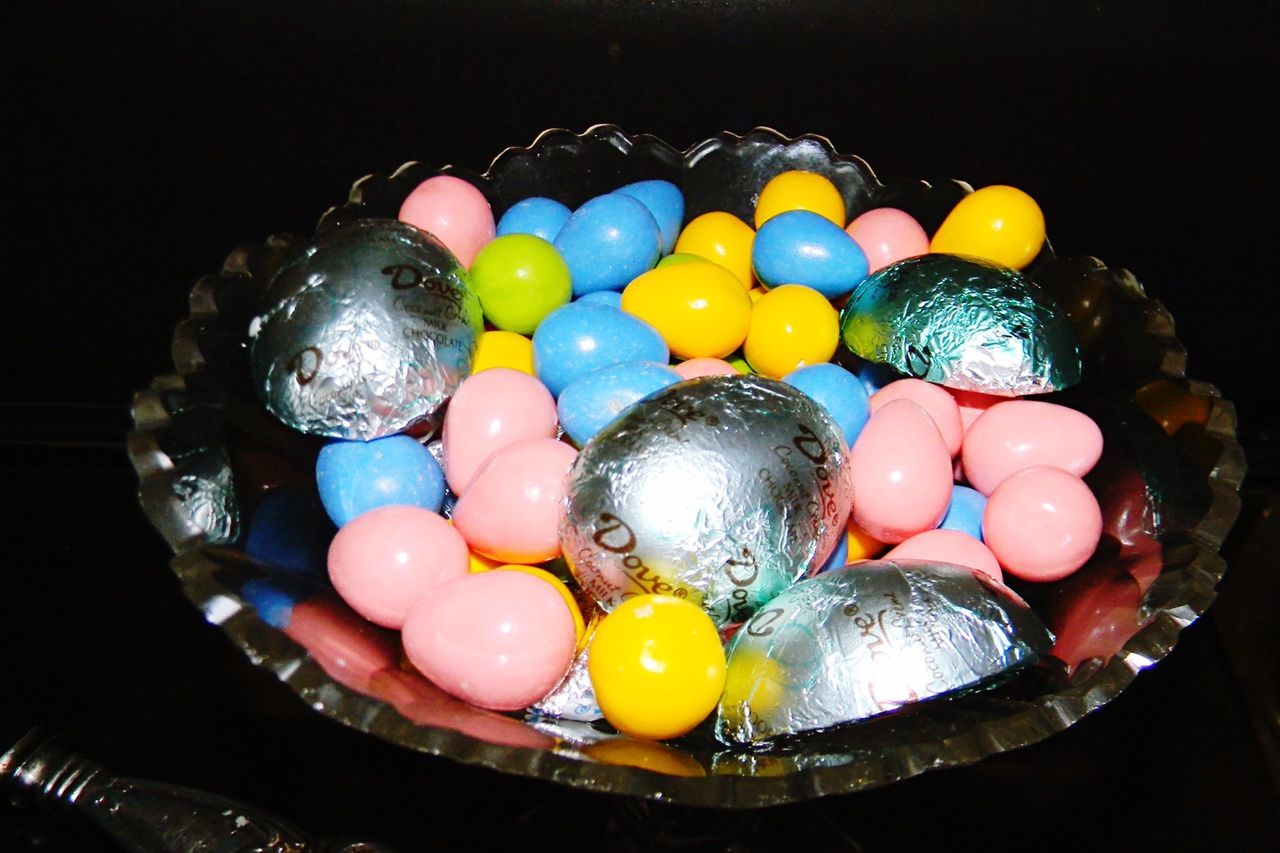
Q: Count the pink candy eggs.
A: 13